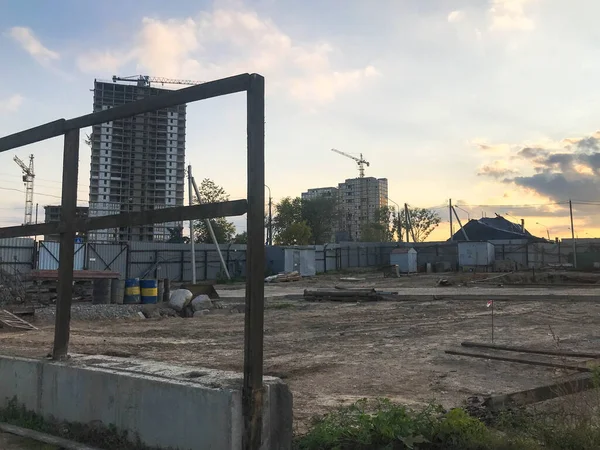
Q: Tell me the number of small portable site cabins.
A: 3